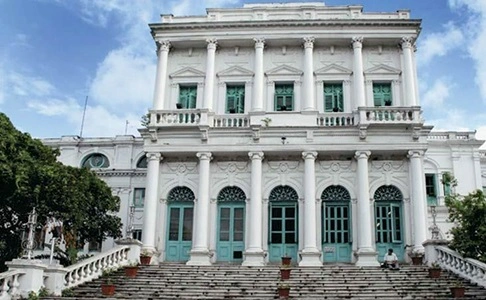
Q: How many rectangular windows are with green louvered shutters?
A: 5